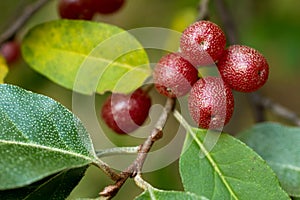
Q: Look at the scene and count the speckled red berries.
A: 4